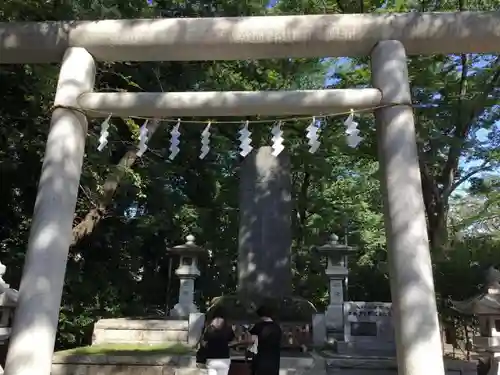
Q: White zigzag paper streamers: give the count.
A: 8